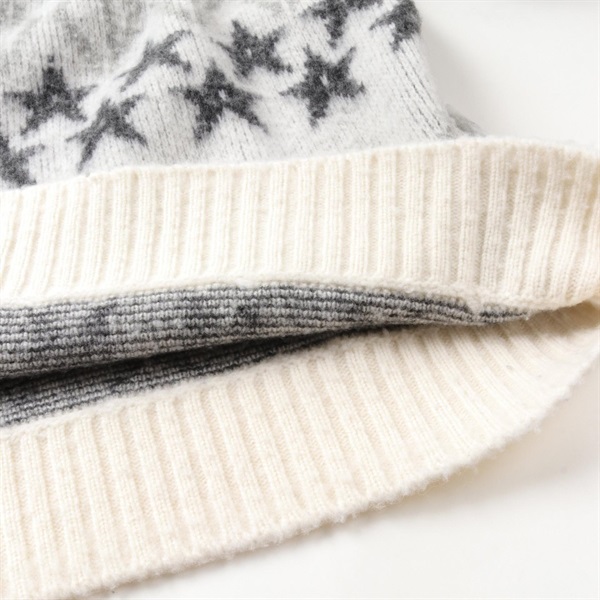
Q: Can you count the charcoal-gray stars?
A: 9